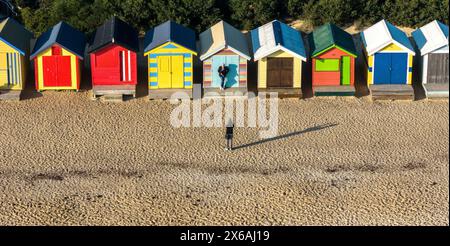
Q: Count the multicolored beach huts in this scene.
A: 9